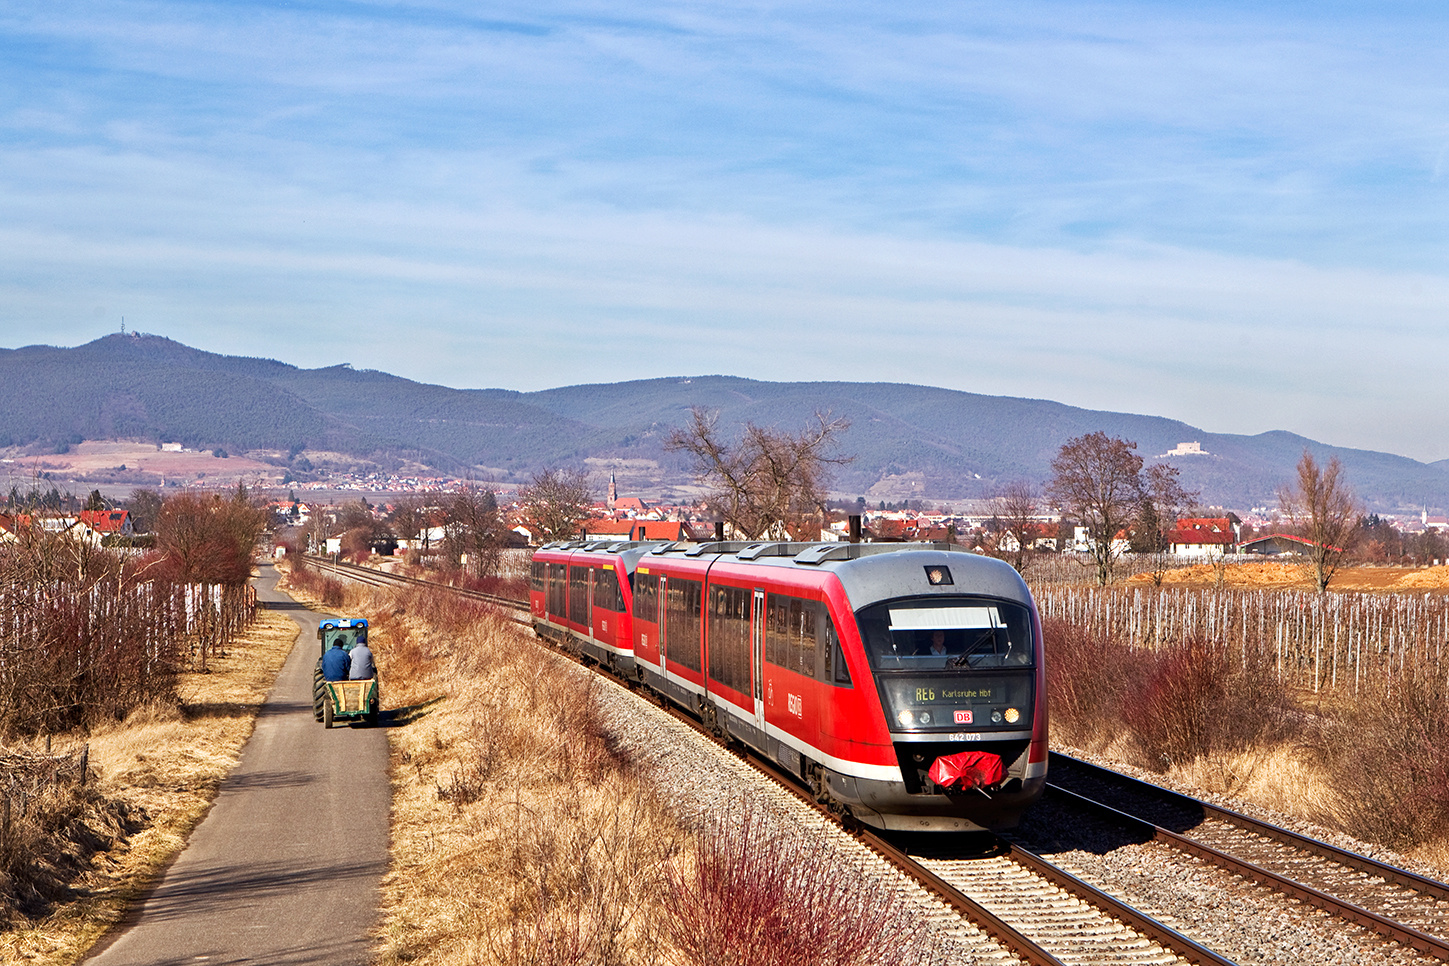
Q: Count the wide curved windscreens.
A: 1